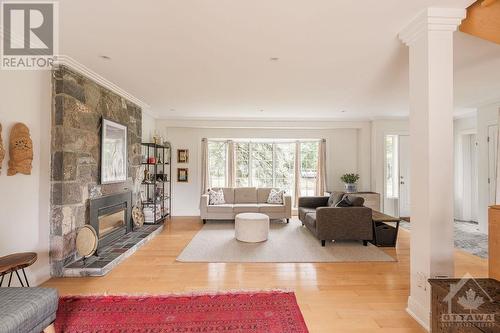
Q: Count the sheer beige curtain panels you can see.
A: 4